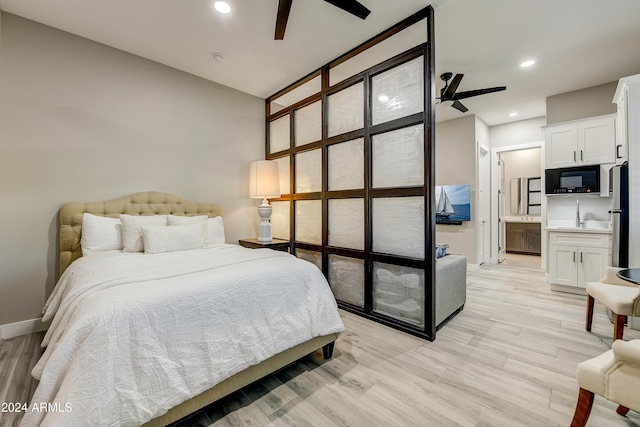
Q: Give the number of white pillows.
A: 5